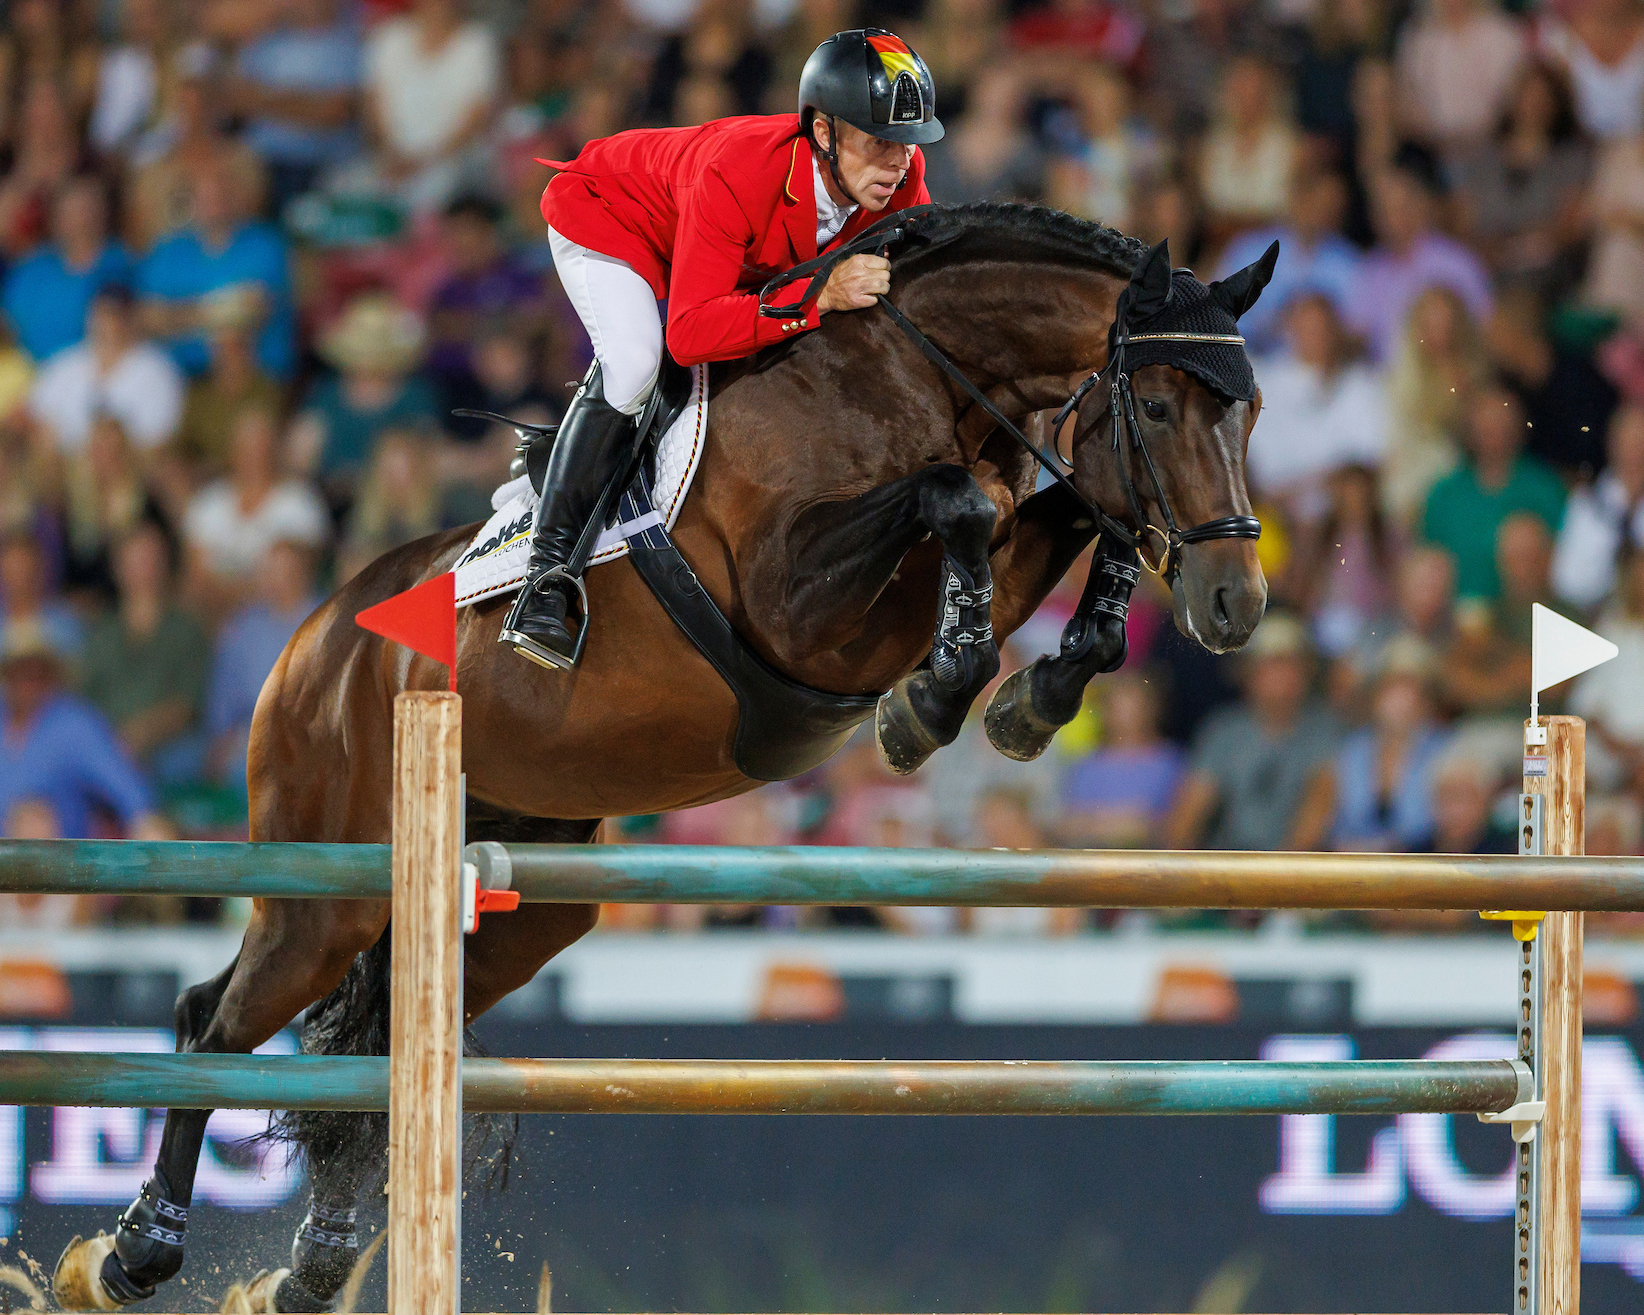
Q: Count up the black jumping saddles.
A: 1